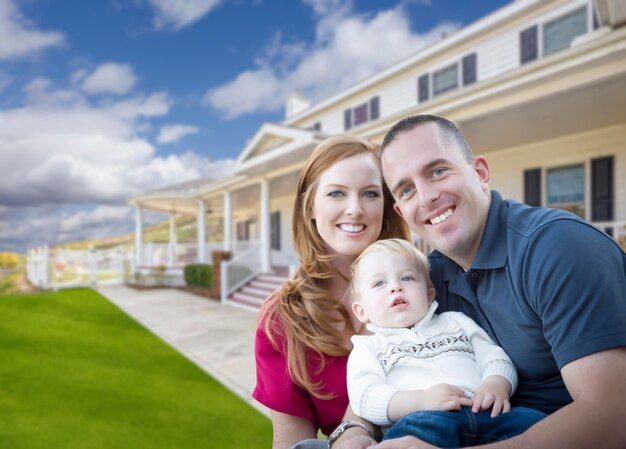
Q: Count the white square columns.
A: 5